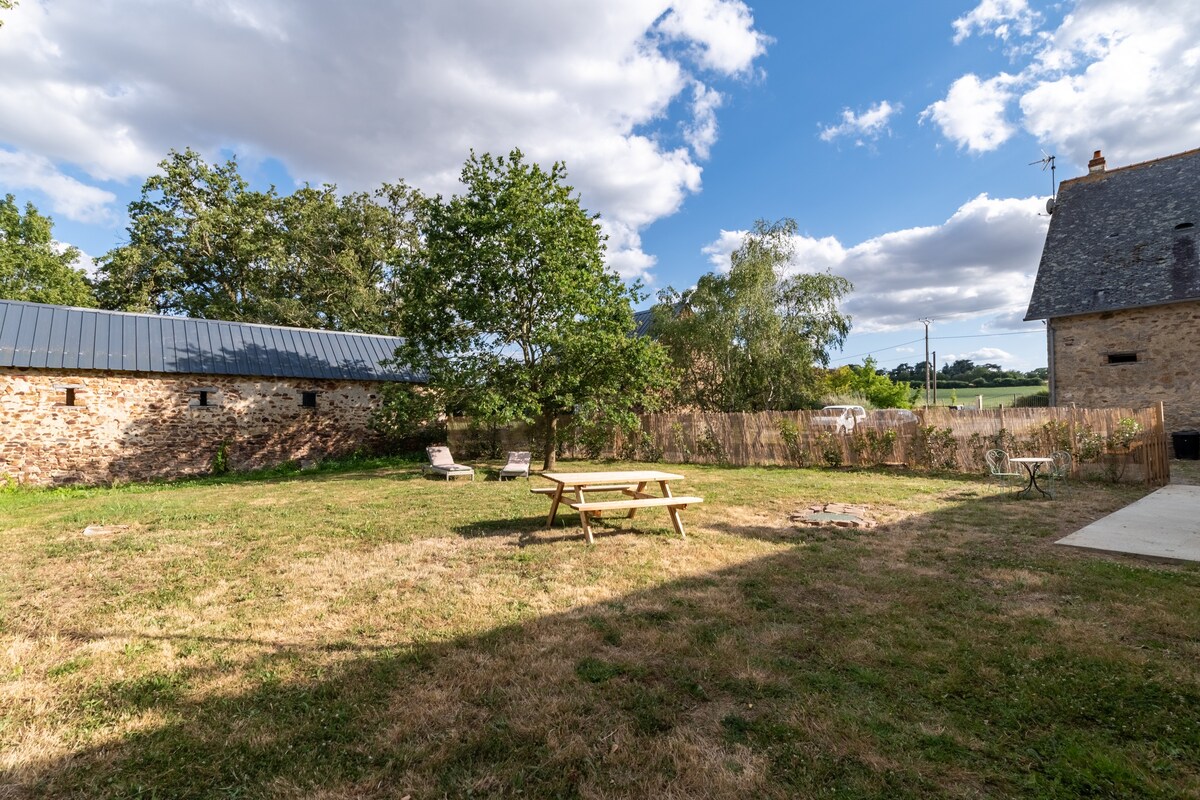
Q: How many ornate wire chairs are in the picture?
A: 2